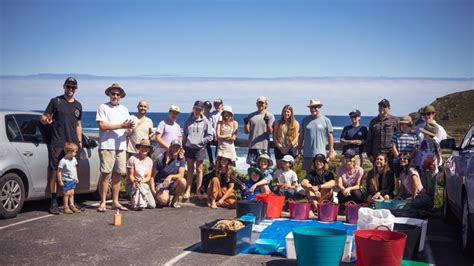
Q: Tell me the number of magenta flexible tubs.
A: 3